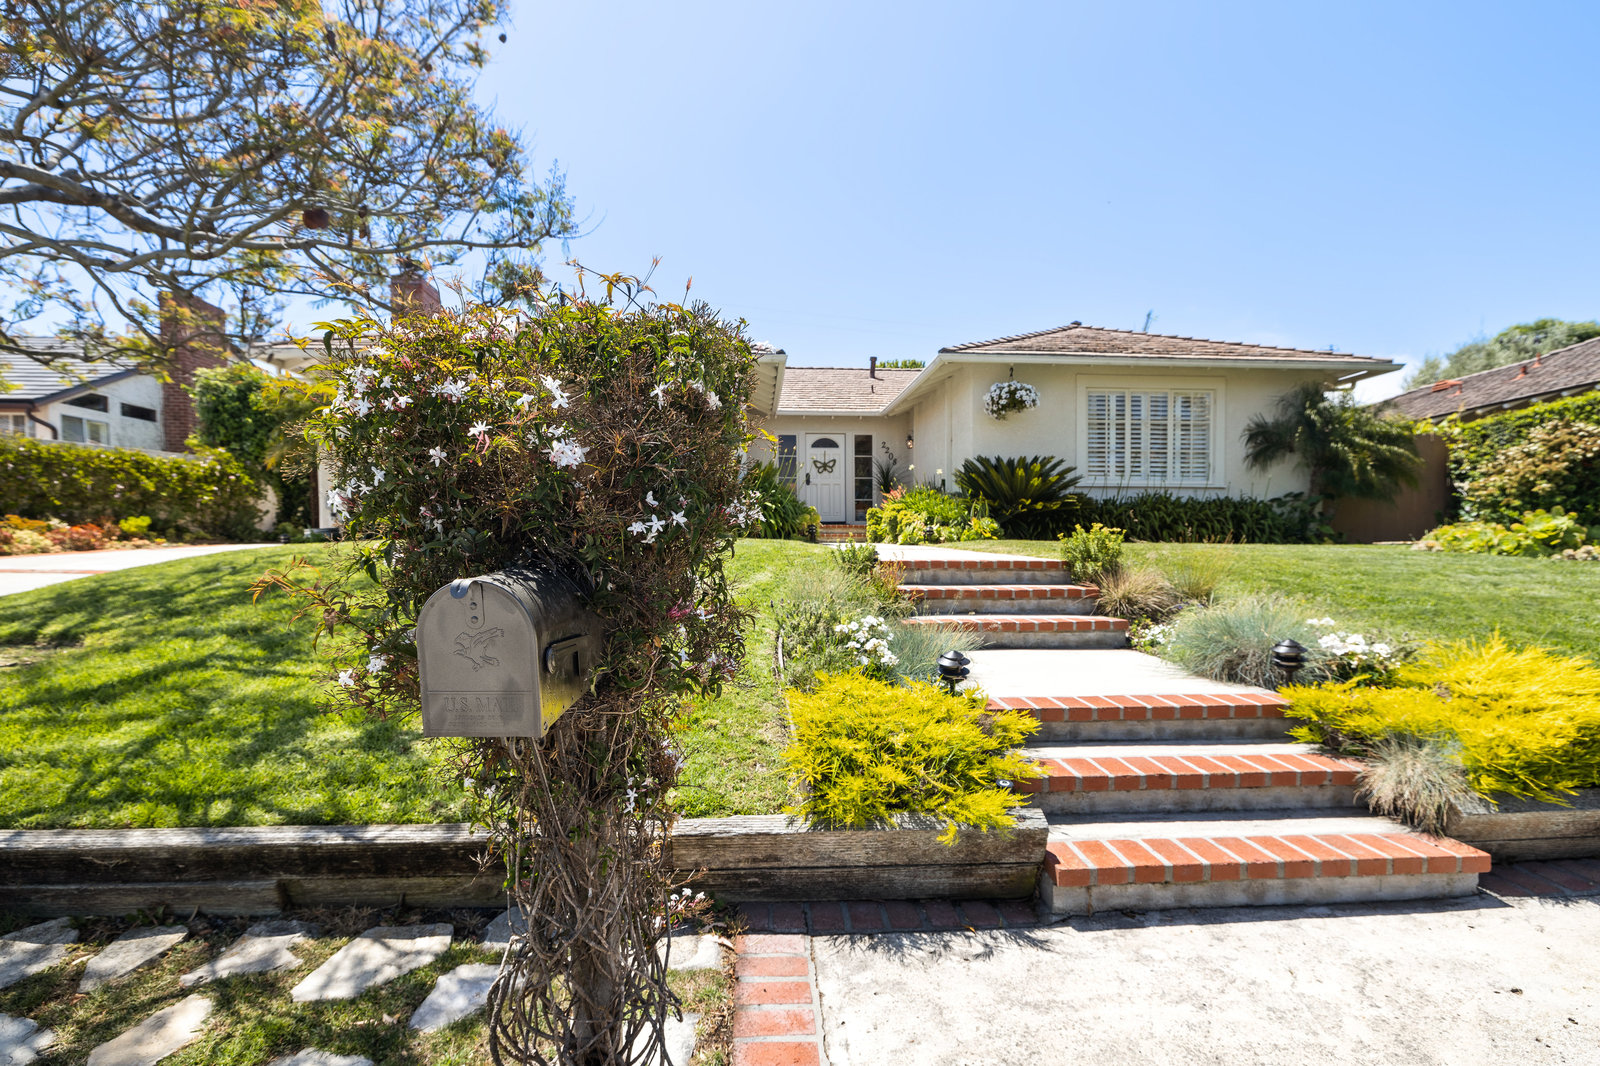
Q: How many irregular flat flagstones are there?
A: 11